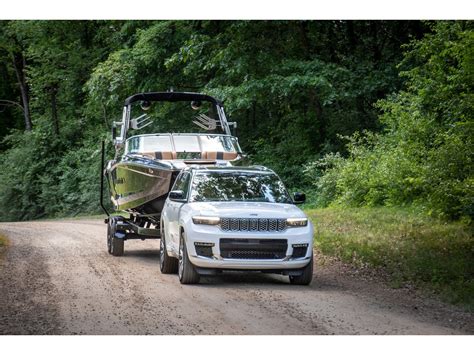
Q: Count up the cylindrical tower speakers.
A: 2